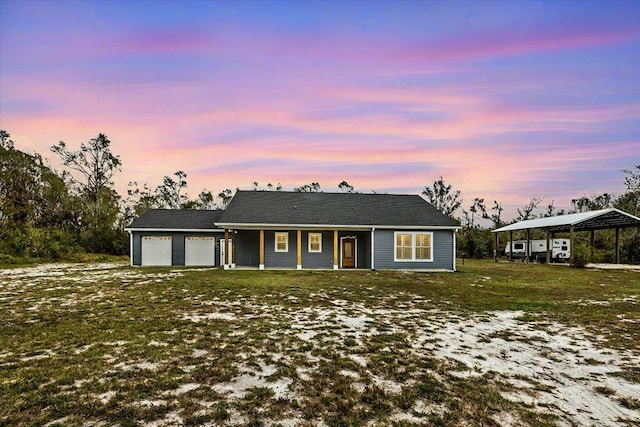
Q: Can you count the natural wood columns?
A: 5